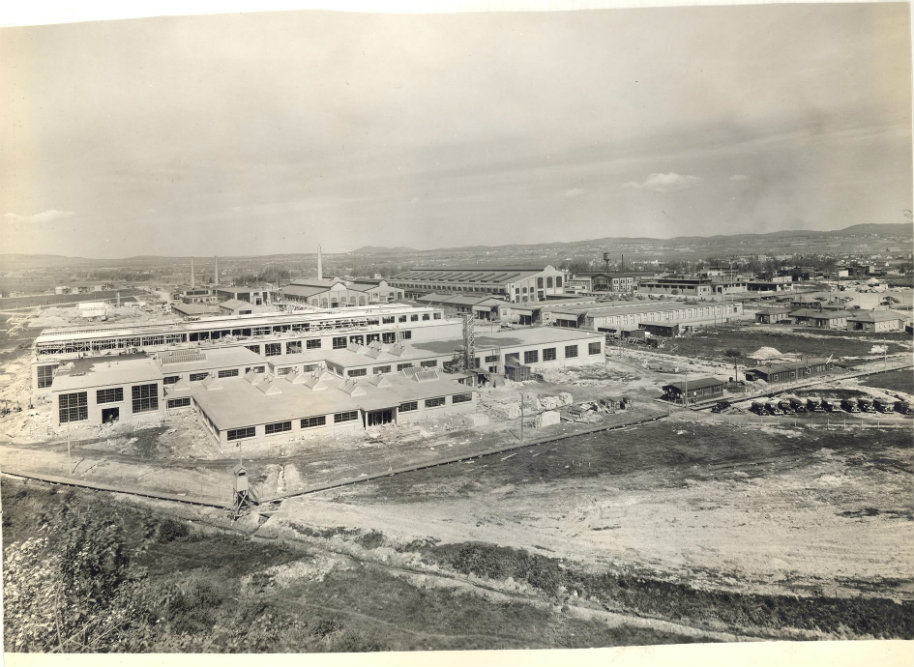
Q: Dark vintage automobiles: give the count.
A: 11